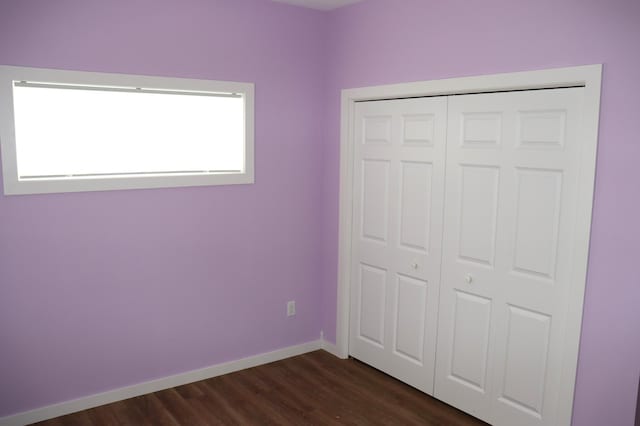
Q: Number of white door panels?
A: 12